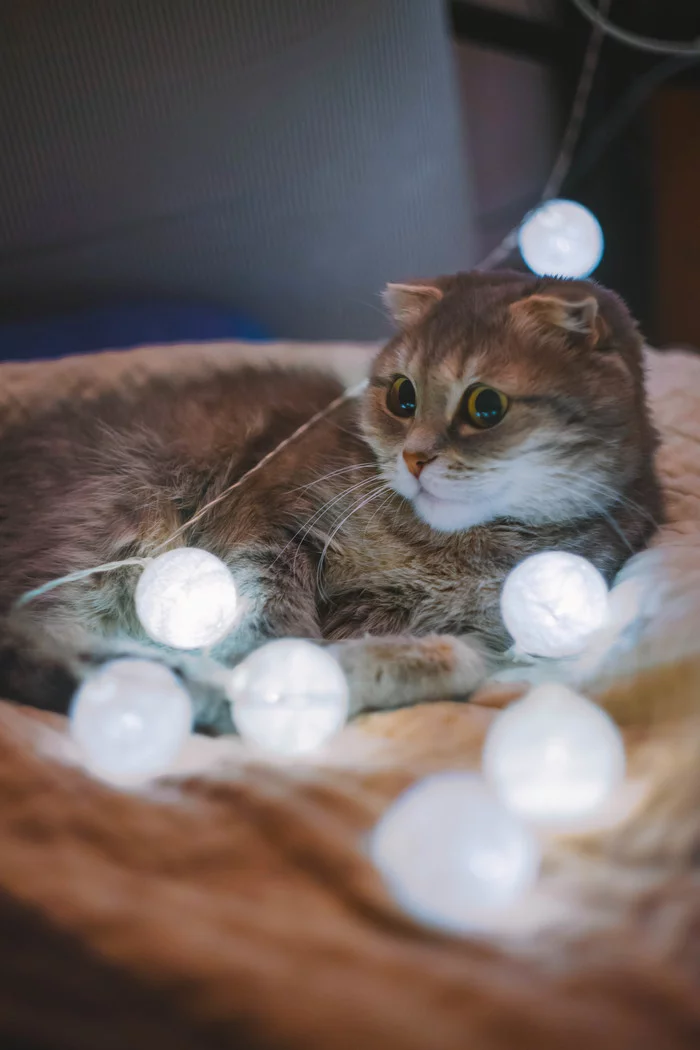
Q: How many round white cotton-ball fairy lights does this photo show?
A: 7